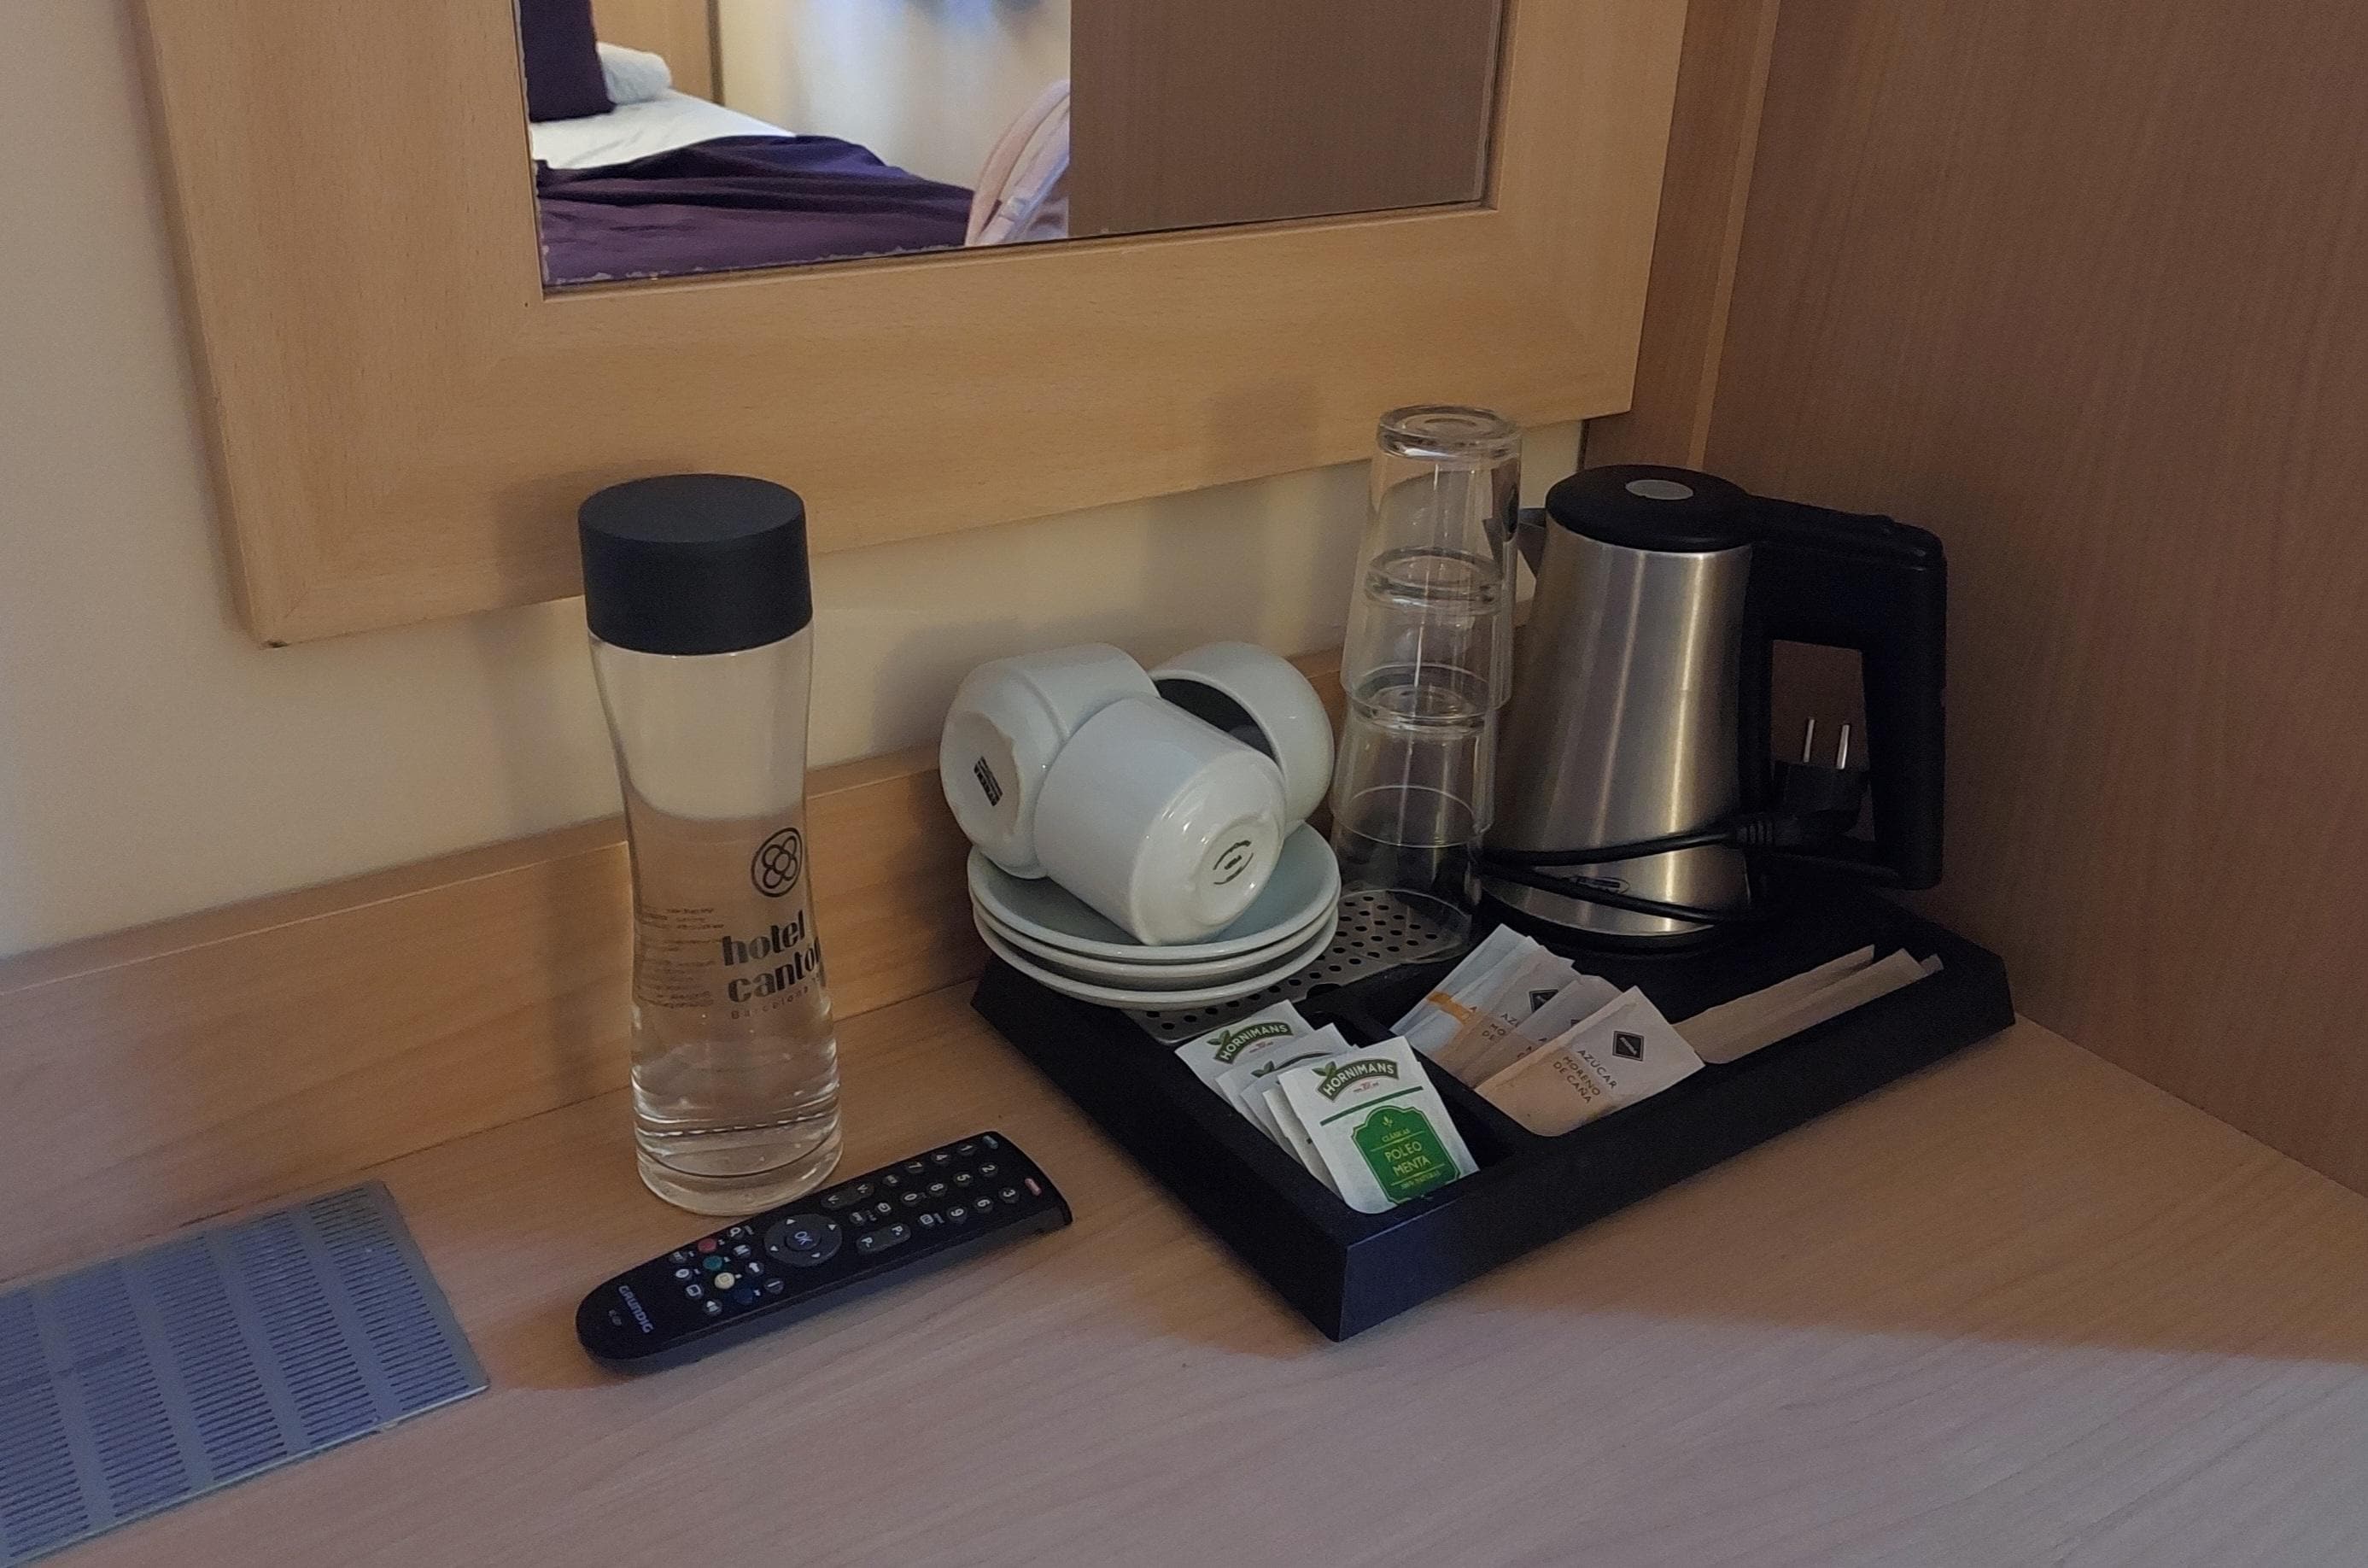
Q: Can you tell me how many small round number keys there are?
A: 10